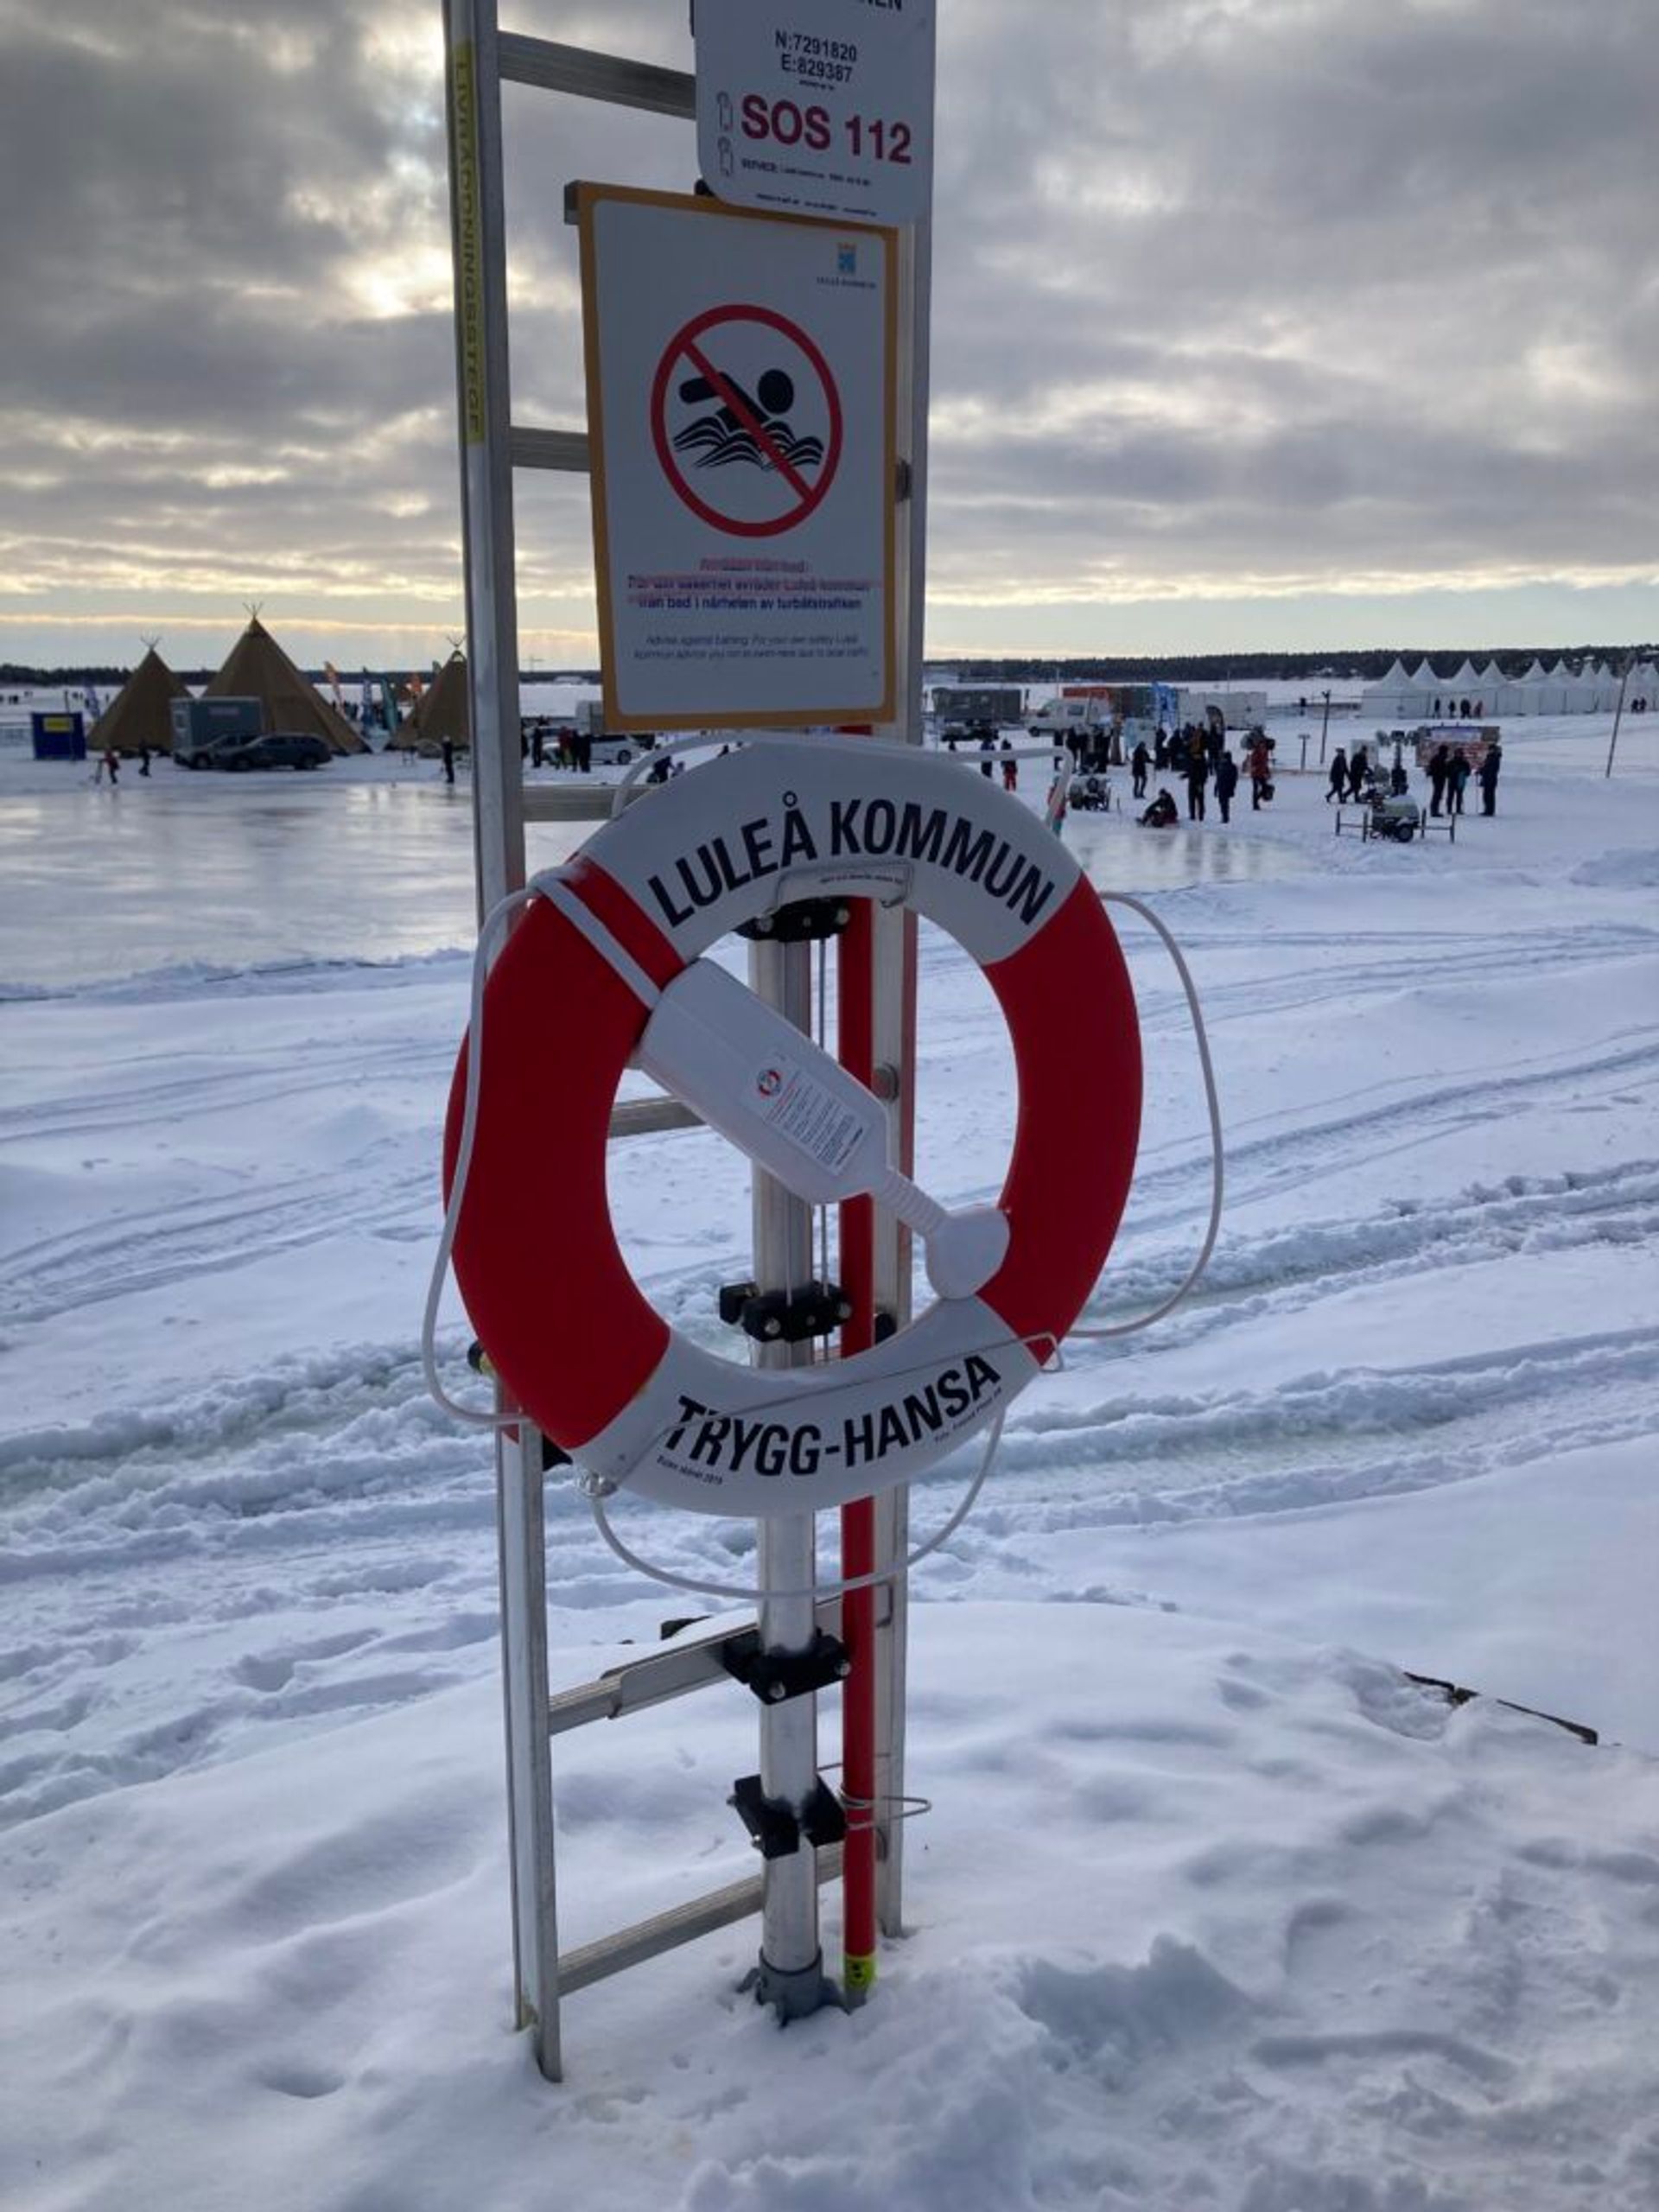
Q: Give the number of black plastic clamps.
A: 4